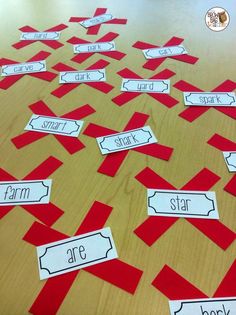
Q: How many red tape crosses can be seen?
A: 15